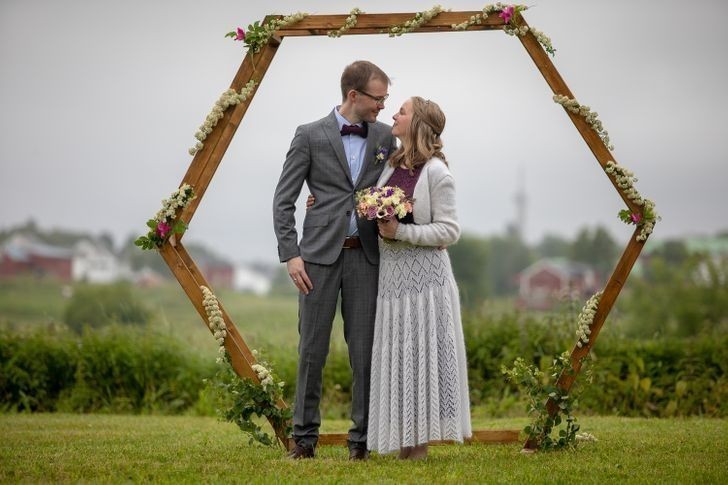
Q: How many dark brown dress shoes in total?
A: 2